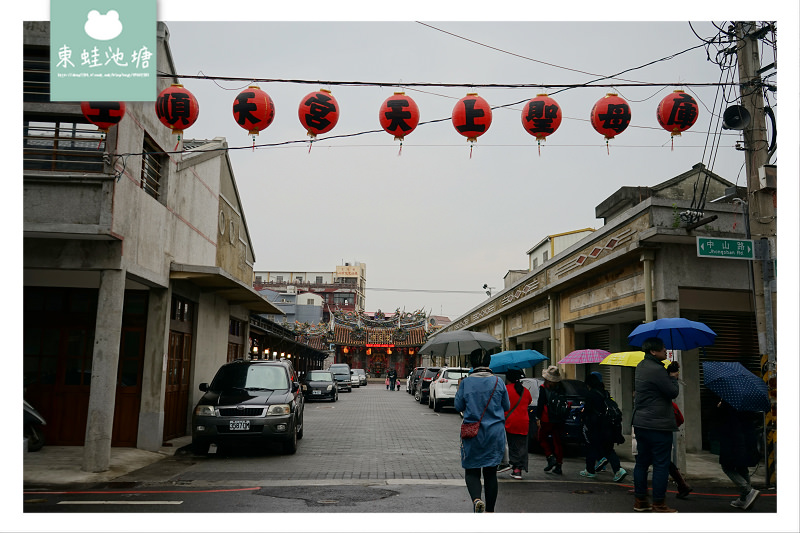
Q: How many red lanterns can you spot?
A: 9